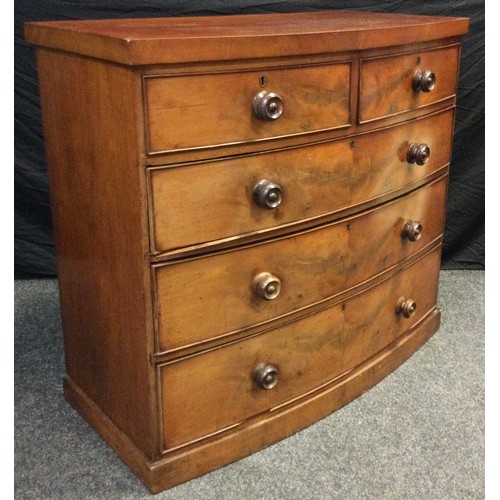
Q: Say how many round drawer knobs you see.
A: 8